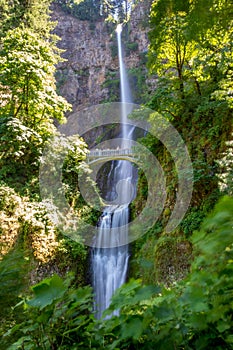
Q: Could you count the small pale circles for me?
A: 1